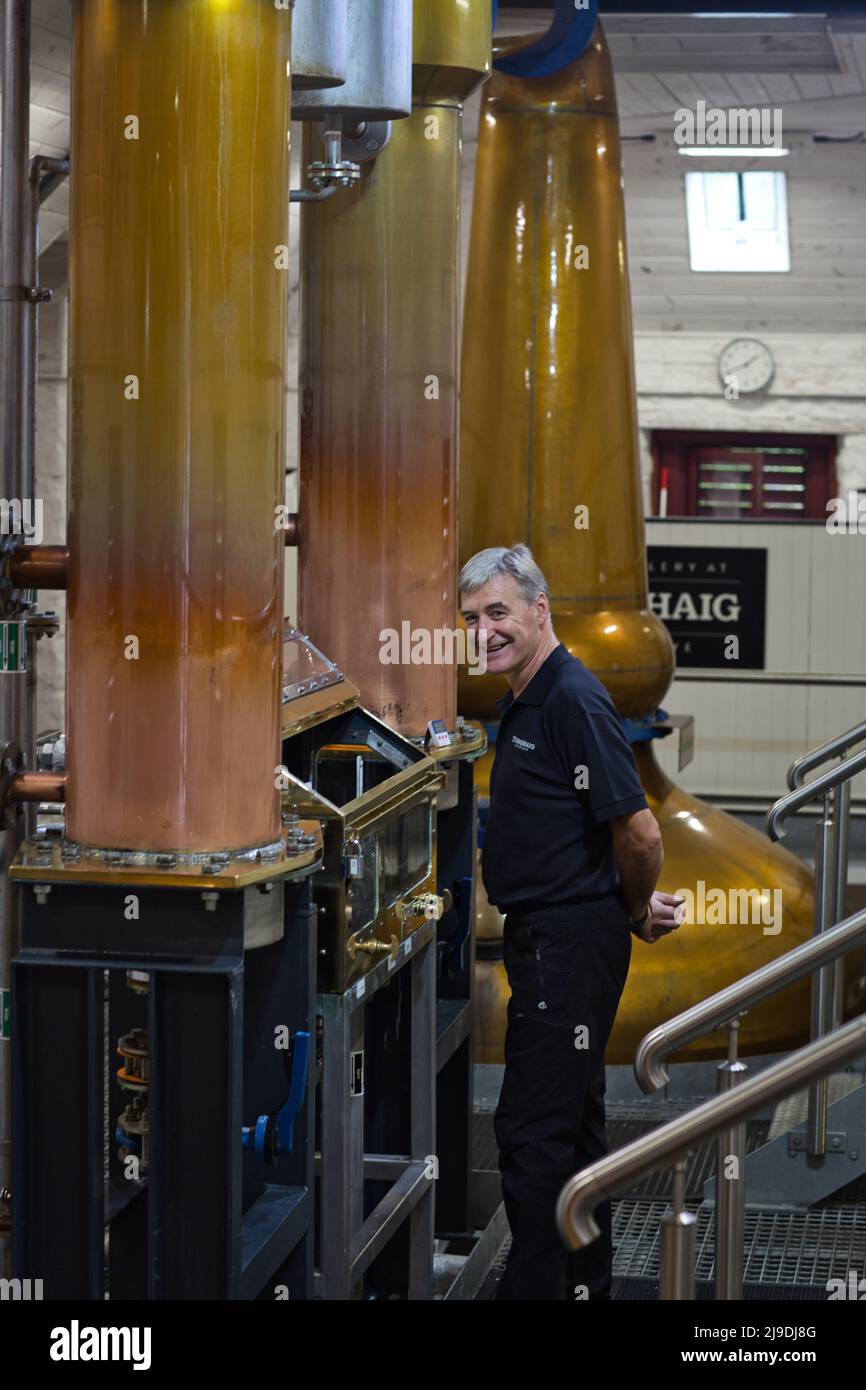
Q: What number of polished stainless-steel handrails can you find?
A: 4